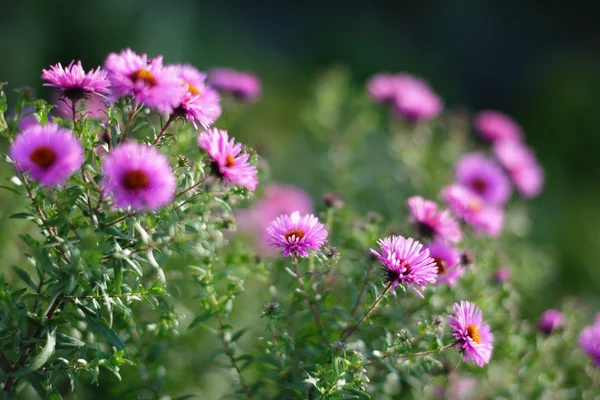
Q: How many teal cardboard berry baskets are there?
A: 0